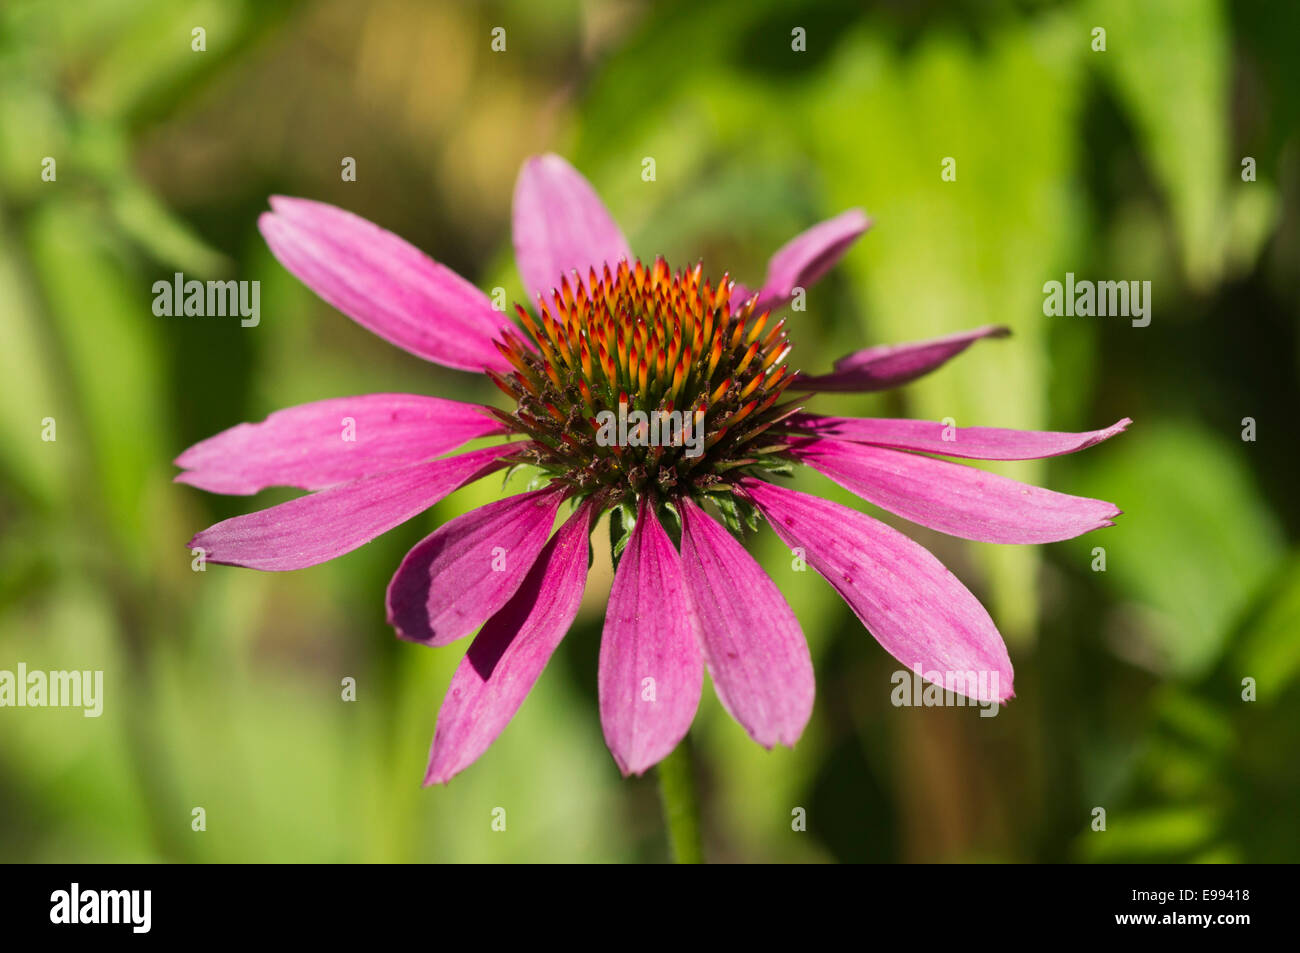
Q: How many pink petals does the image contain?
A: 13